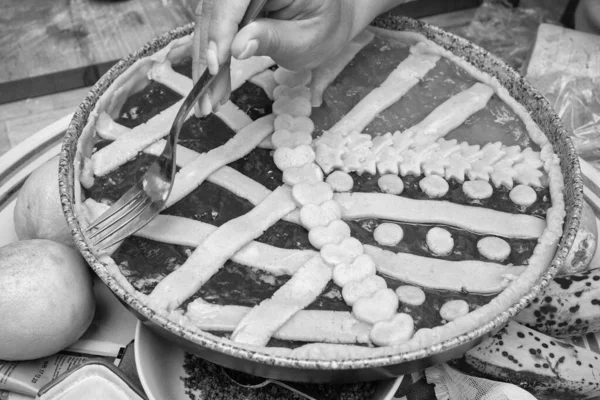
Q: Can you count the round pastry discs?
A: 10